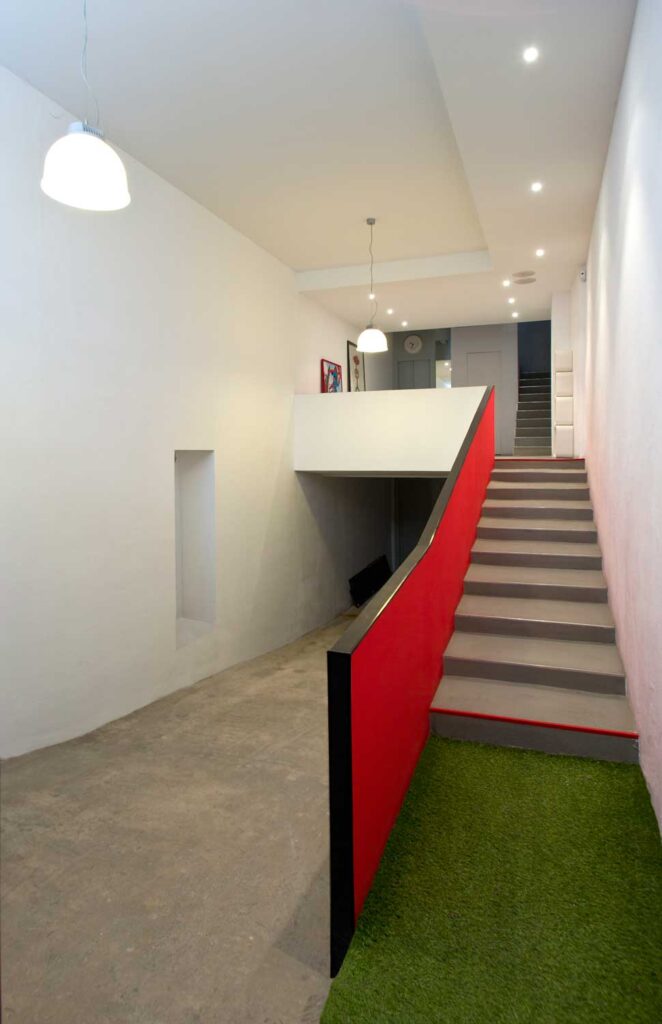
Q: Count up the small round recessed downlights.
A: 9